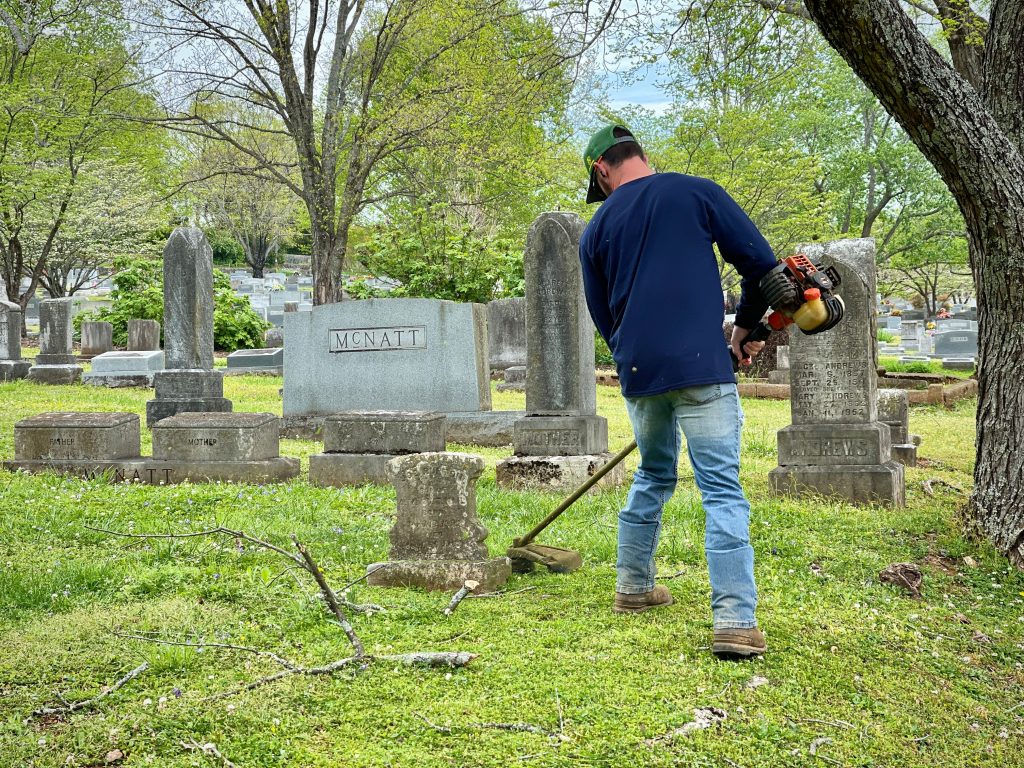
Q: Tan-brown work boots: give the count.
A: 2